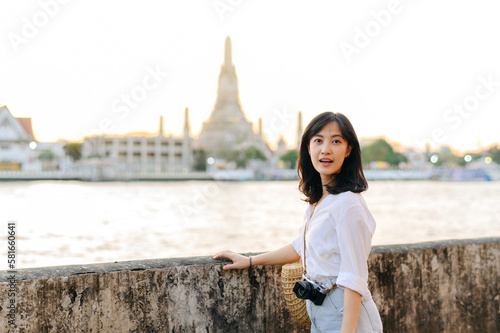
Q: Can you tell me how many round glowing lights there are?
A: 5